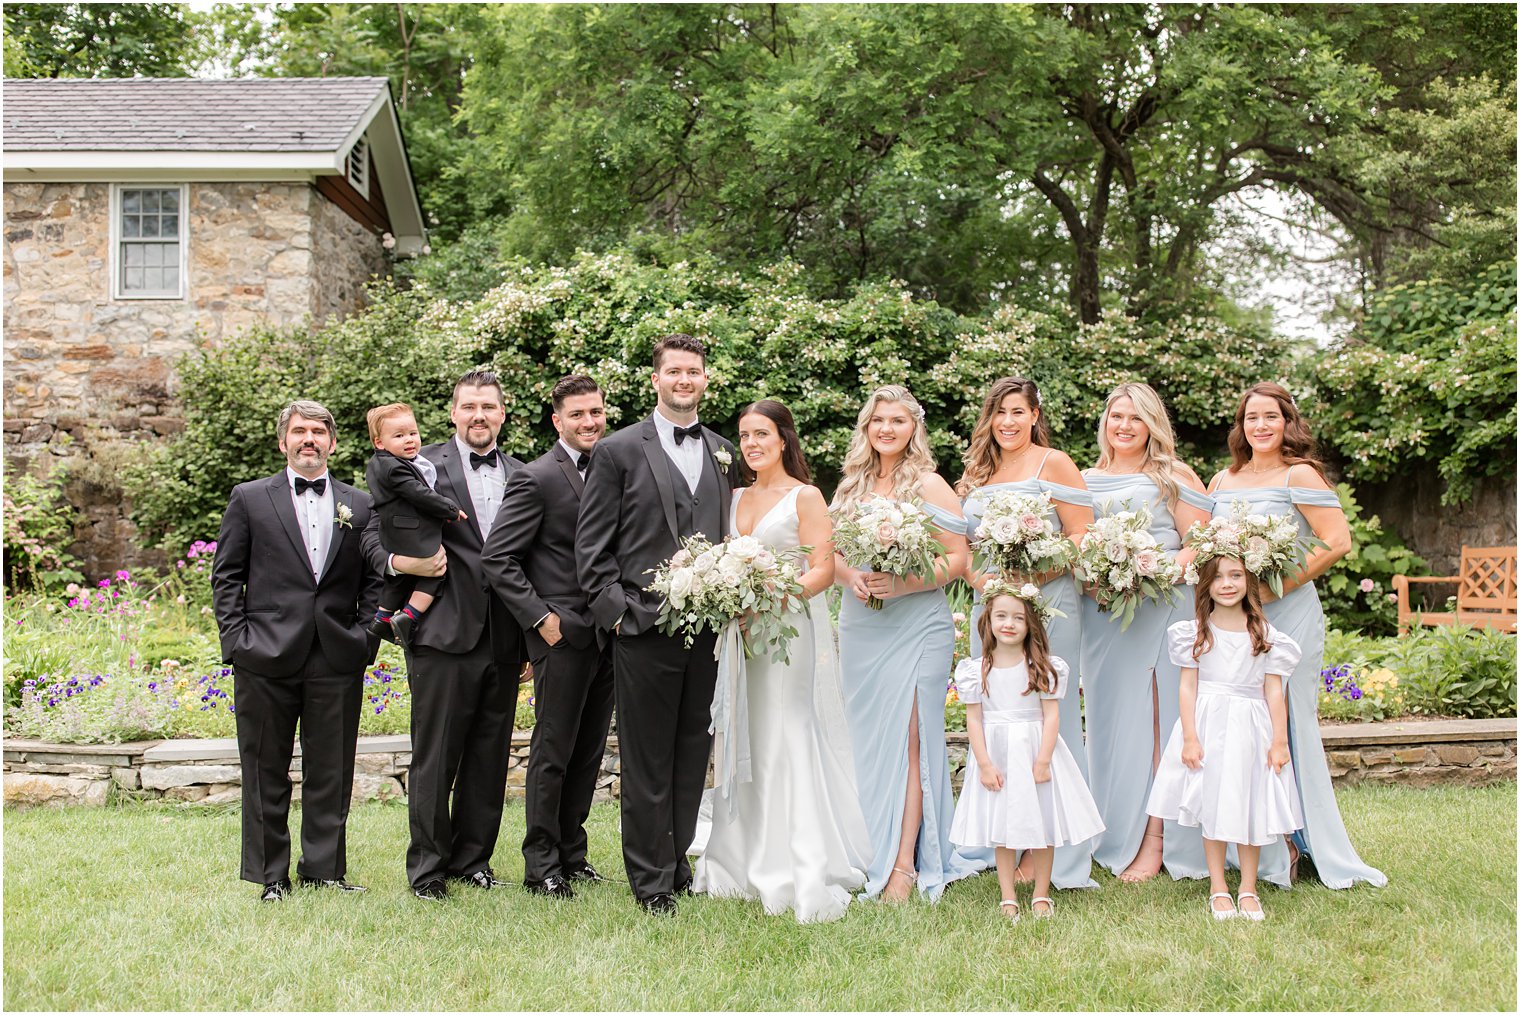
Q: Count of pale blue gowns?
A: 4